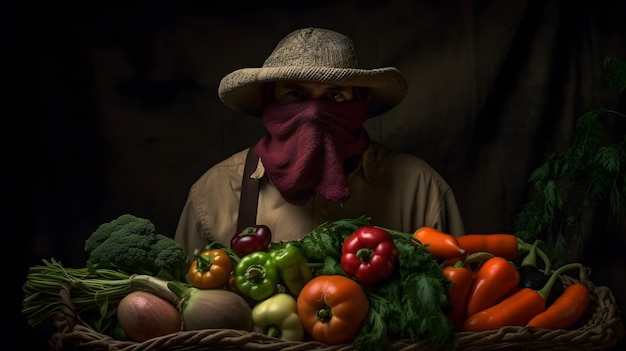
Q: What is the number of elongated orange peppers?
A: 6